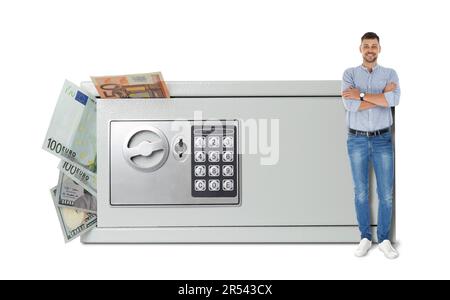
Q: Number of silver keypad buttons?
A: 12